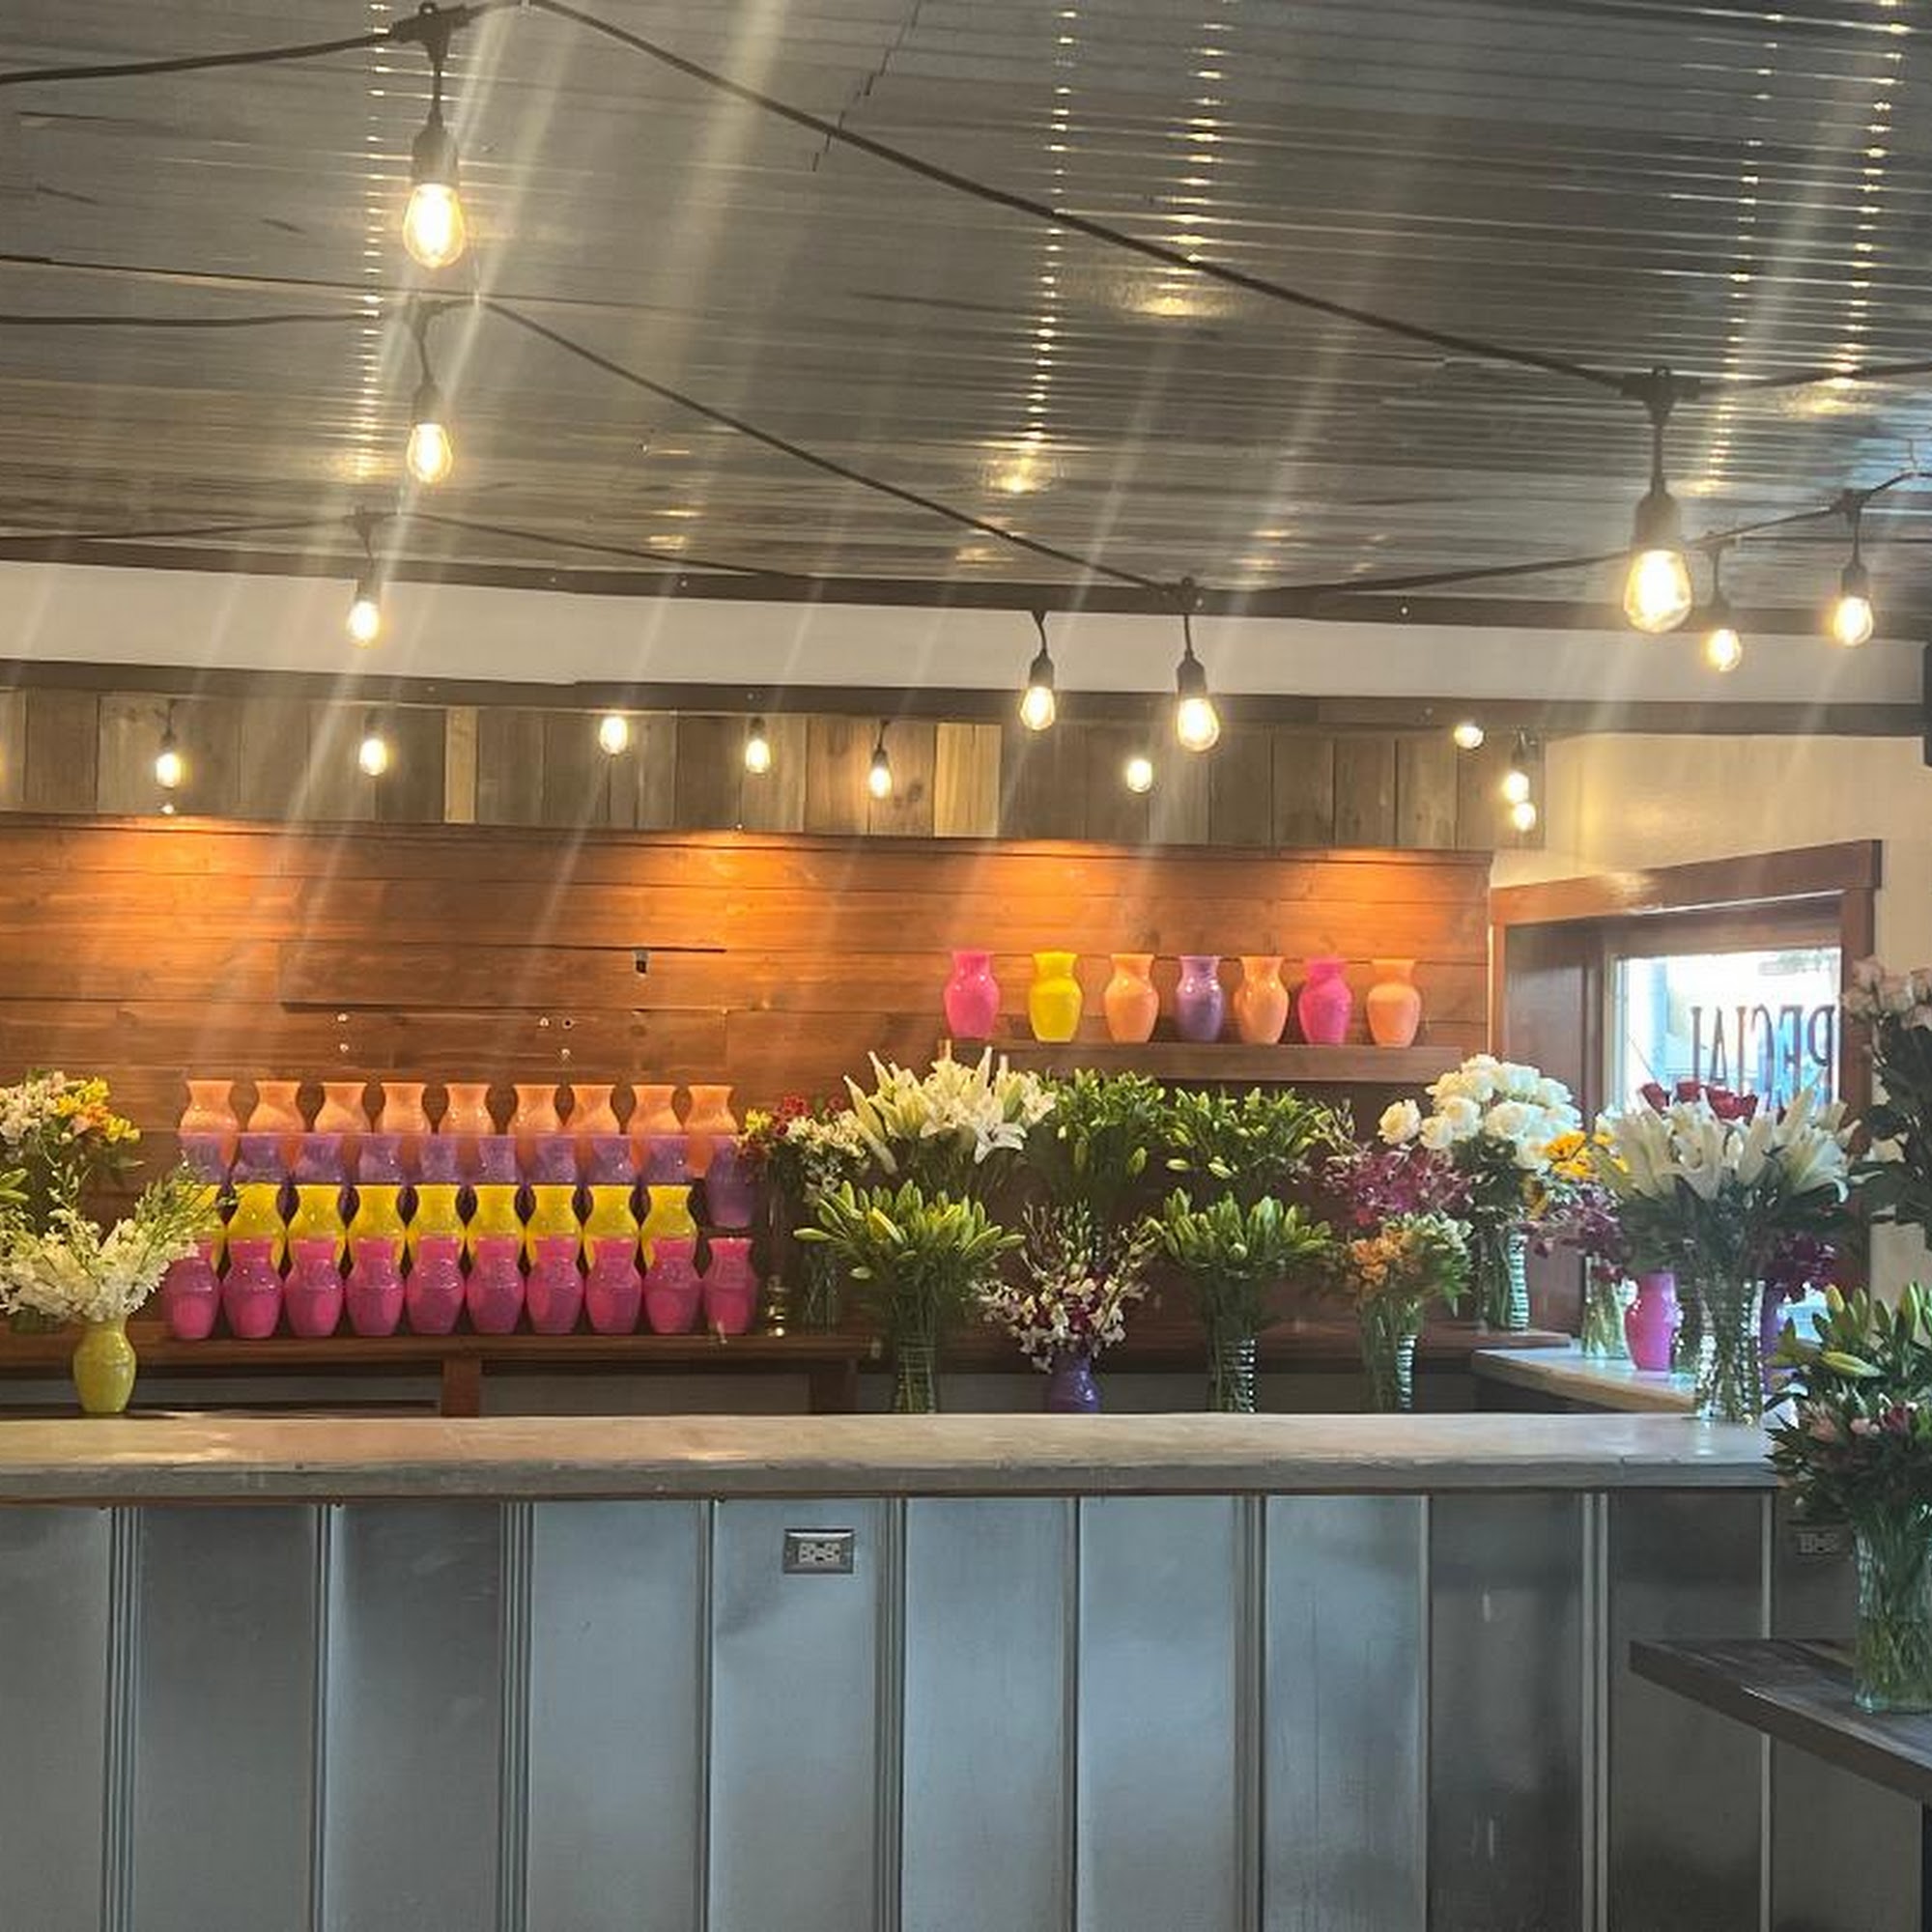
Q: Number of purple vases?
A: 13